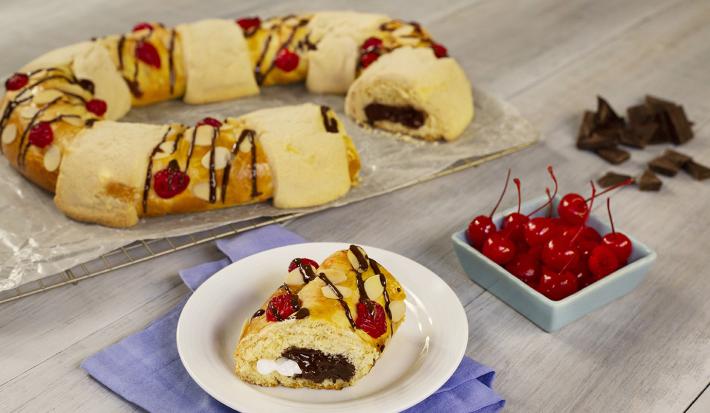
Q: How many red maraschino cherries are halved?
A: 15